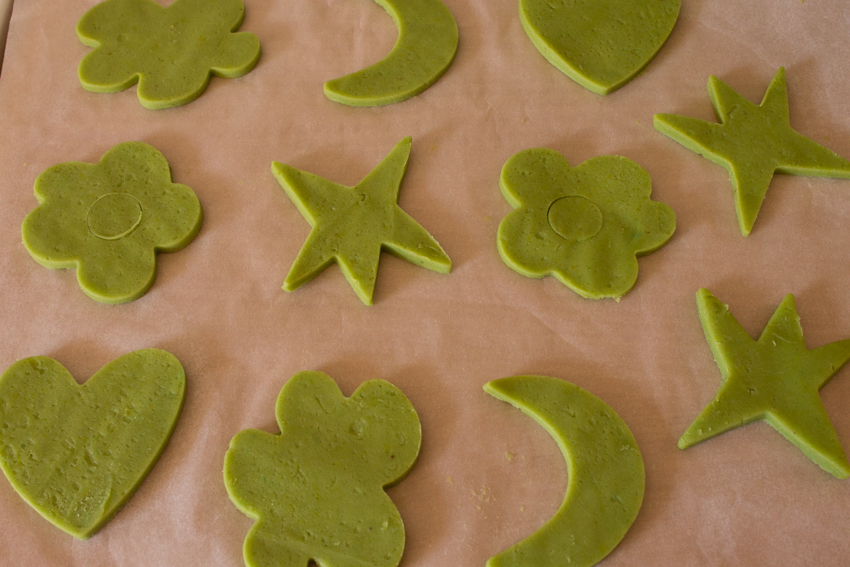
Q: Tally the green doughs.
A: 11